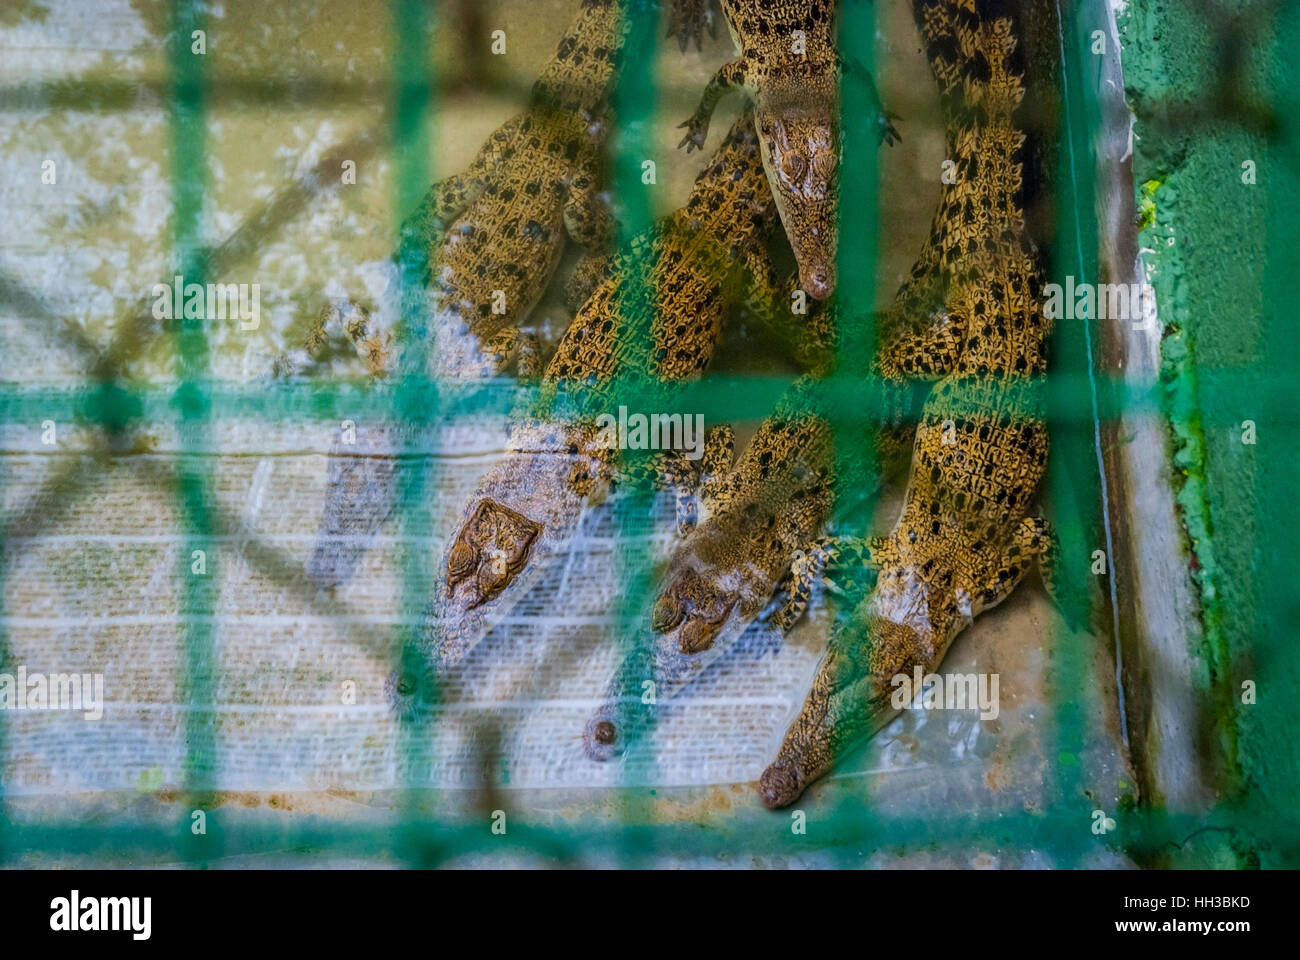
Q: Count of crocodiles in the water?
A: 5